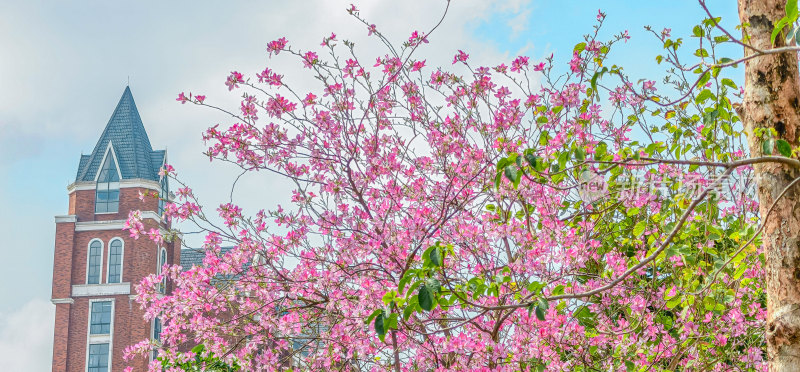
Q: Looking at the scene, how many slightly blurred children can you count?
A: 0